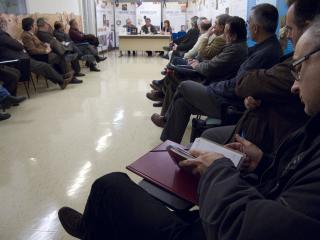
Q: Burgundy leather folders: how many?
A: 1